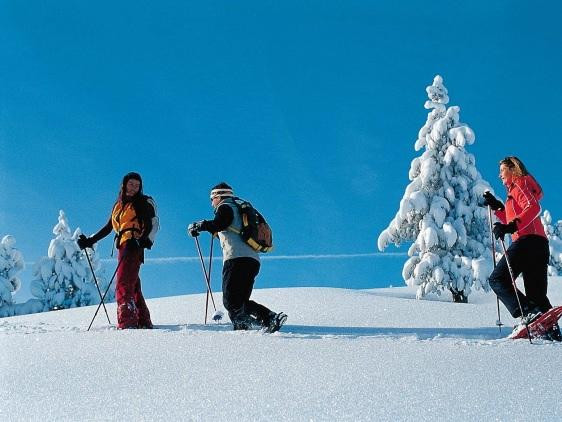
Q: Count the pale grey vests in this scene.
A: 1